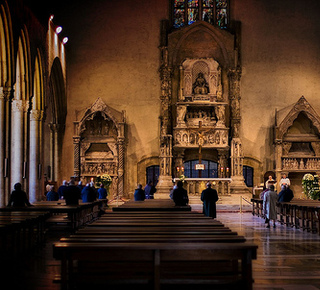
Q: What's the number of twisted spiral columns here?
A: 2